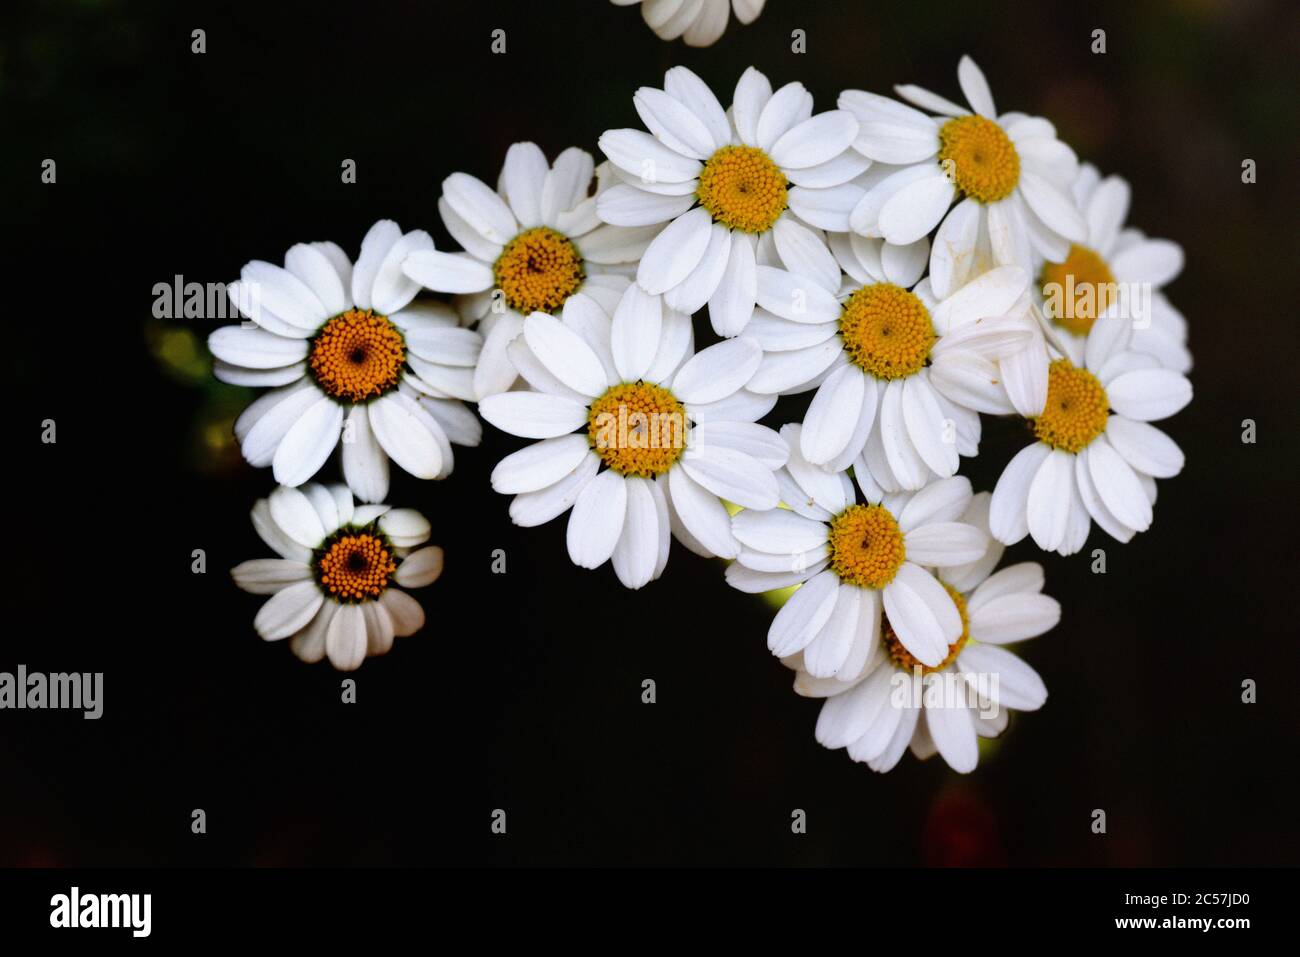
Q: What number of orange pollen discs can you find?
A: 11